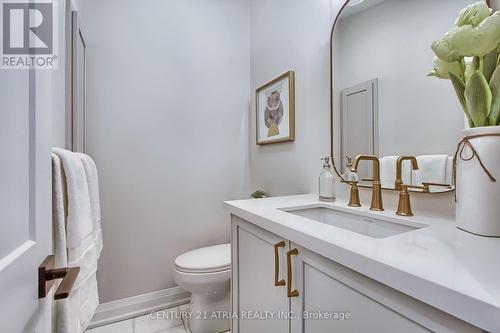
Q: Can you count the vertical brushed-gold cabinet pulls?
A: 2